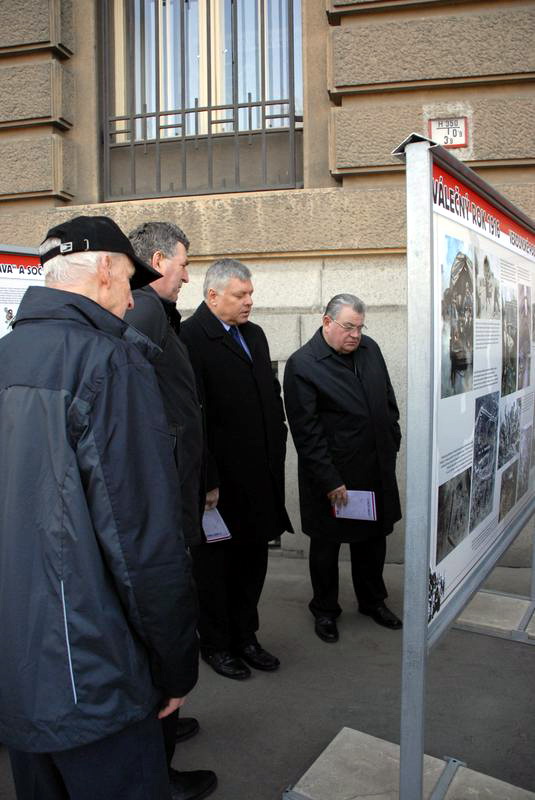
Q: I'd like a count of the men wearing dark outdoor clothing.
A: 4